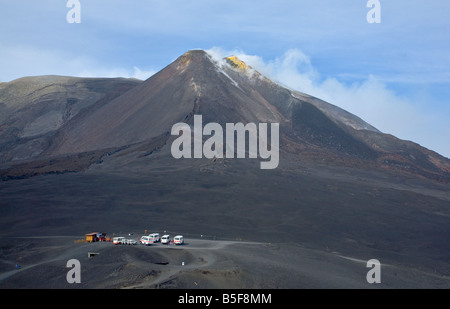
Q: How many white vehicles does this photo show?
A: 7